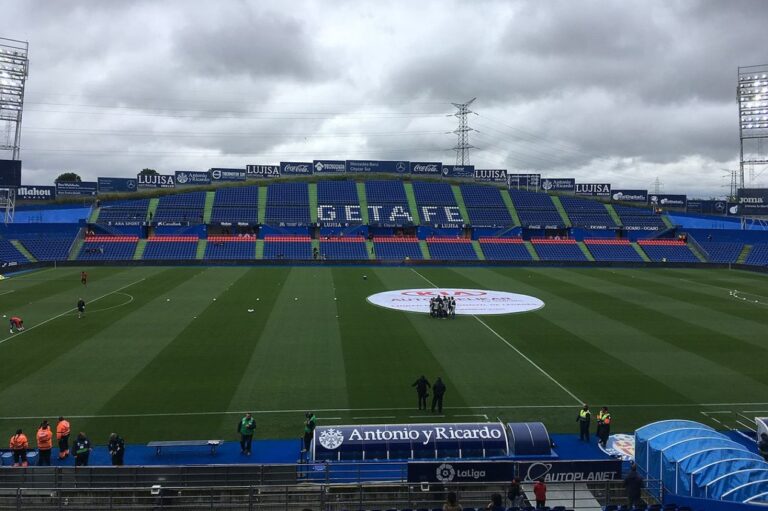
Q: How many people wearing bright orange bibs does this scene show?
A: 3